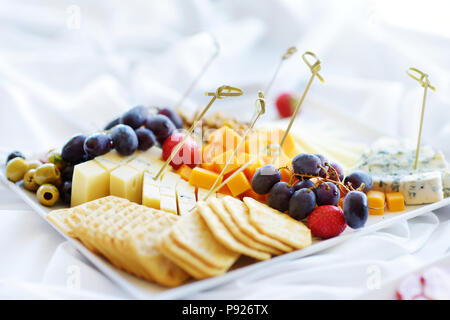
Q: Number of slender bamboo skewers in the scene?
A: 6